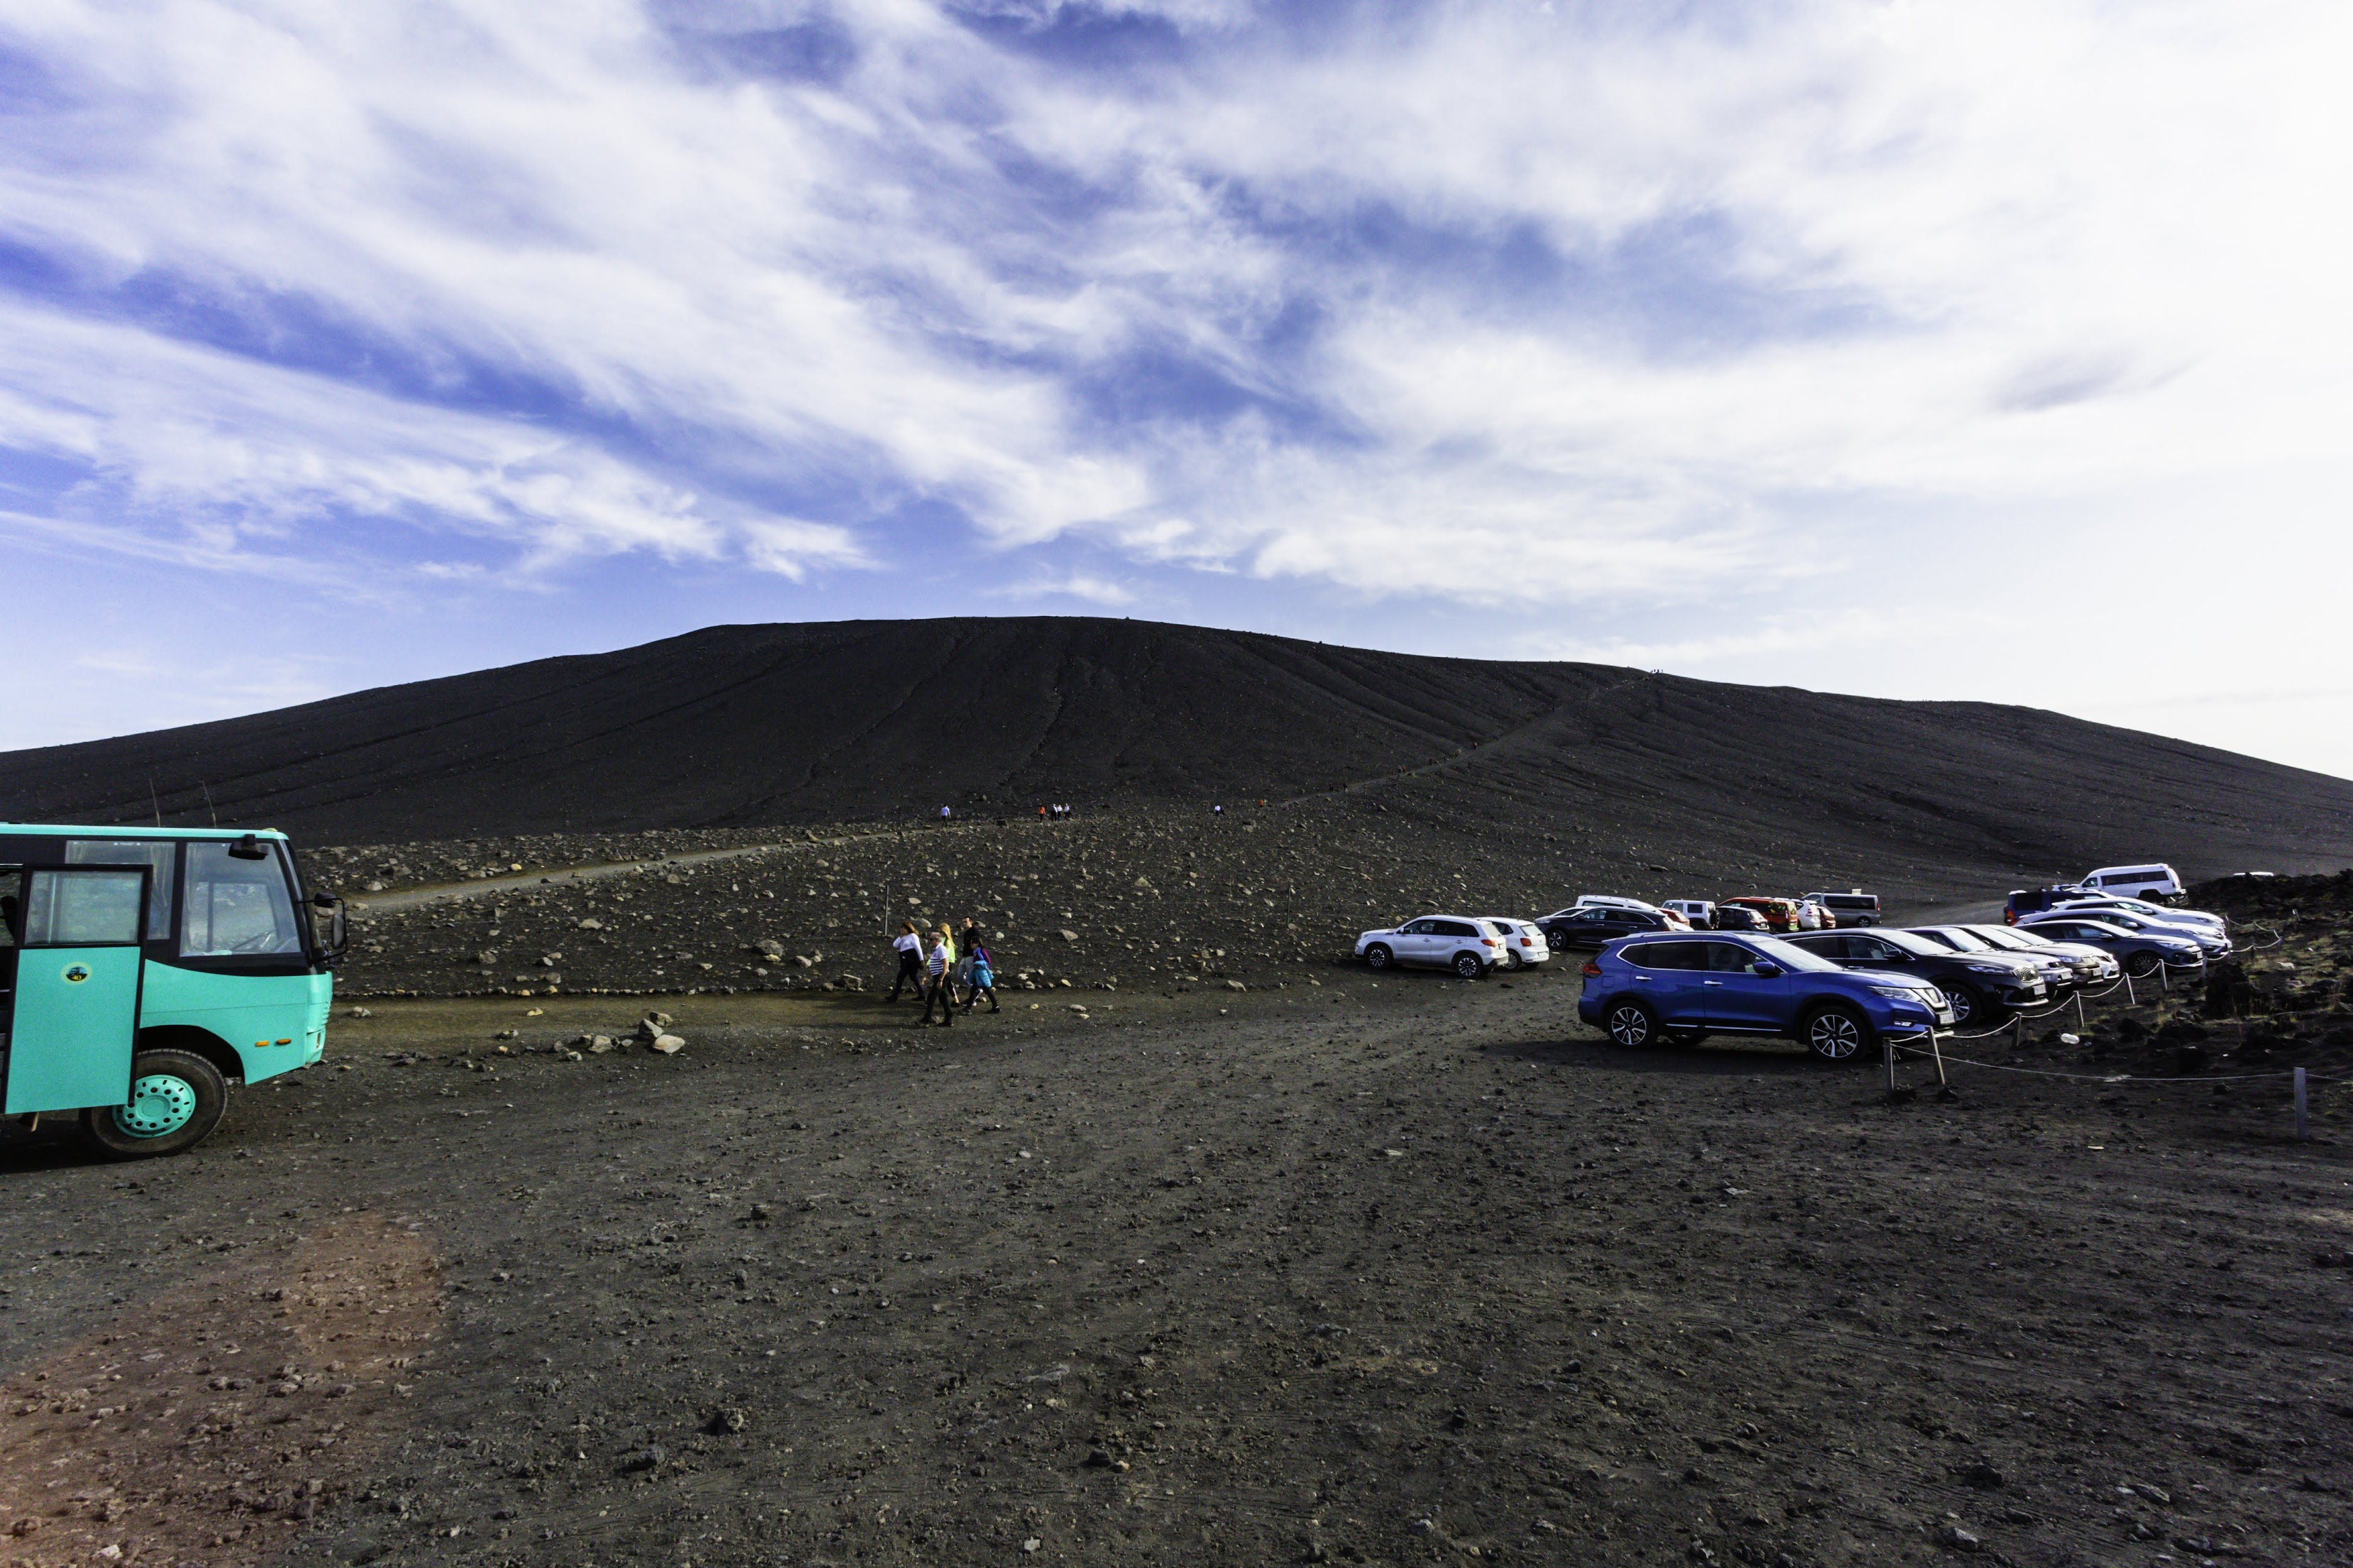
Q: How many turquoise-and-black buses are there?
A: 1